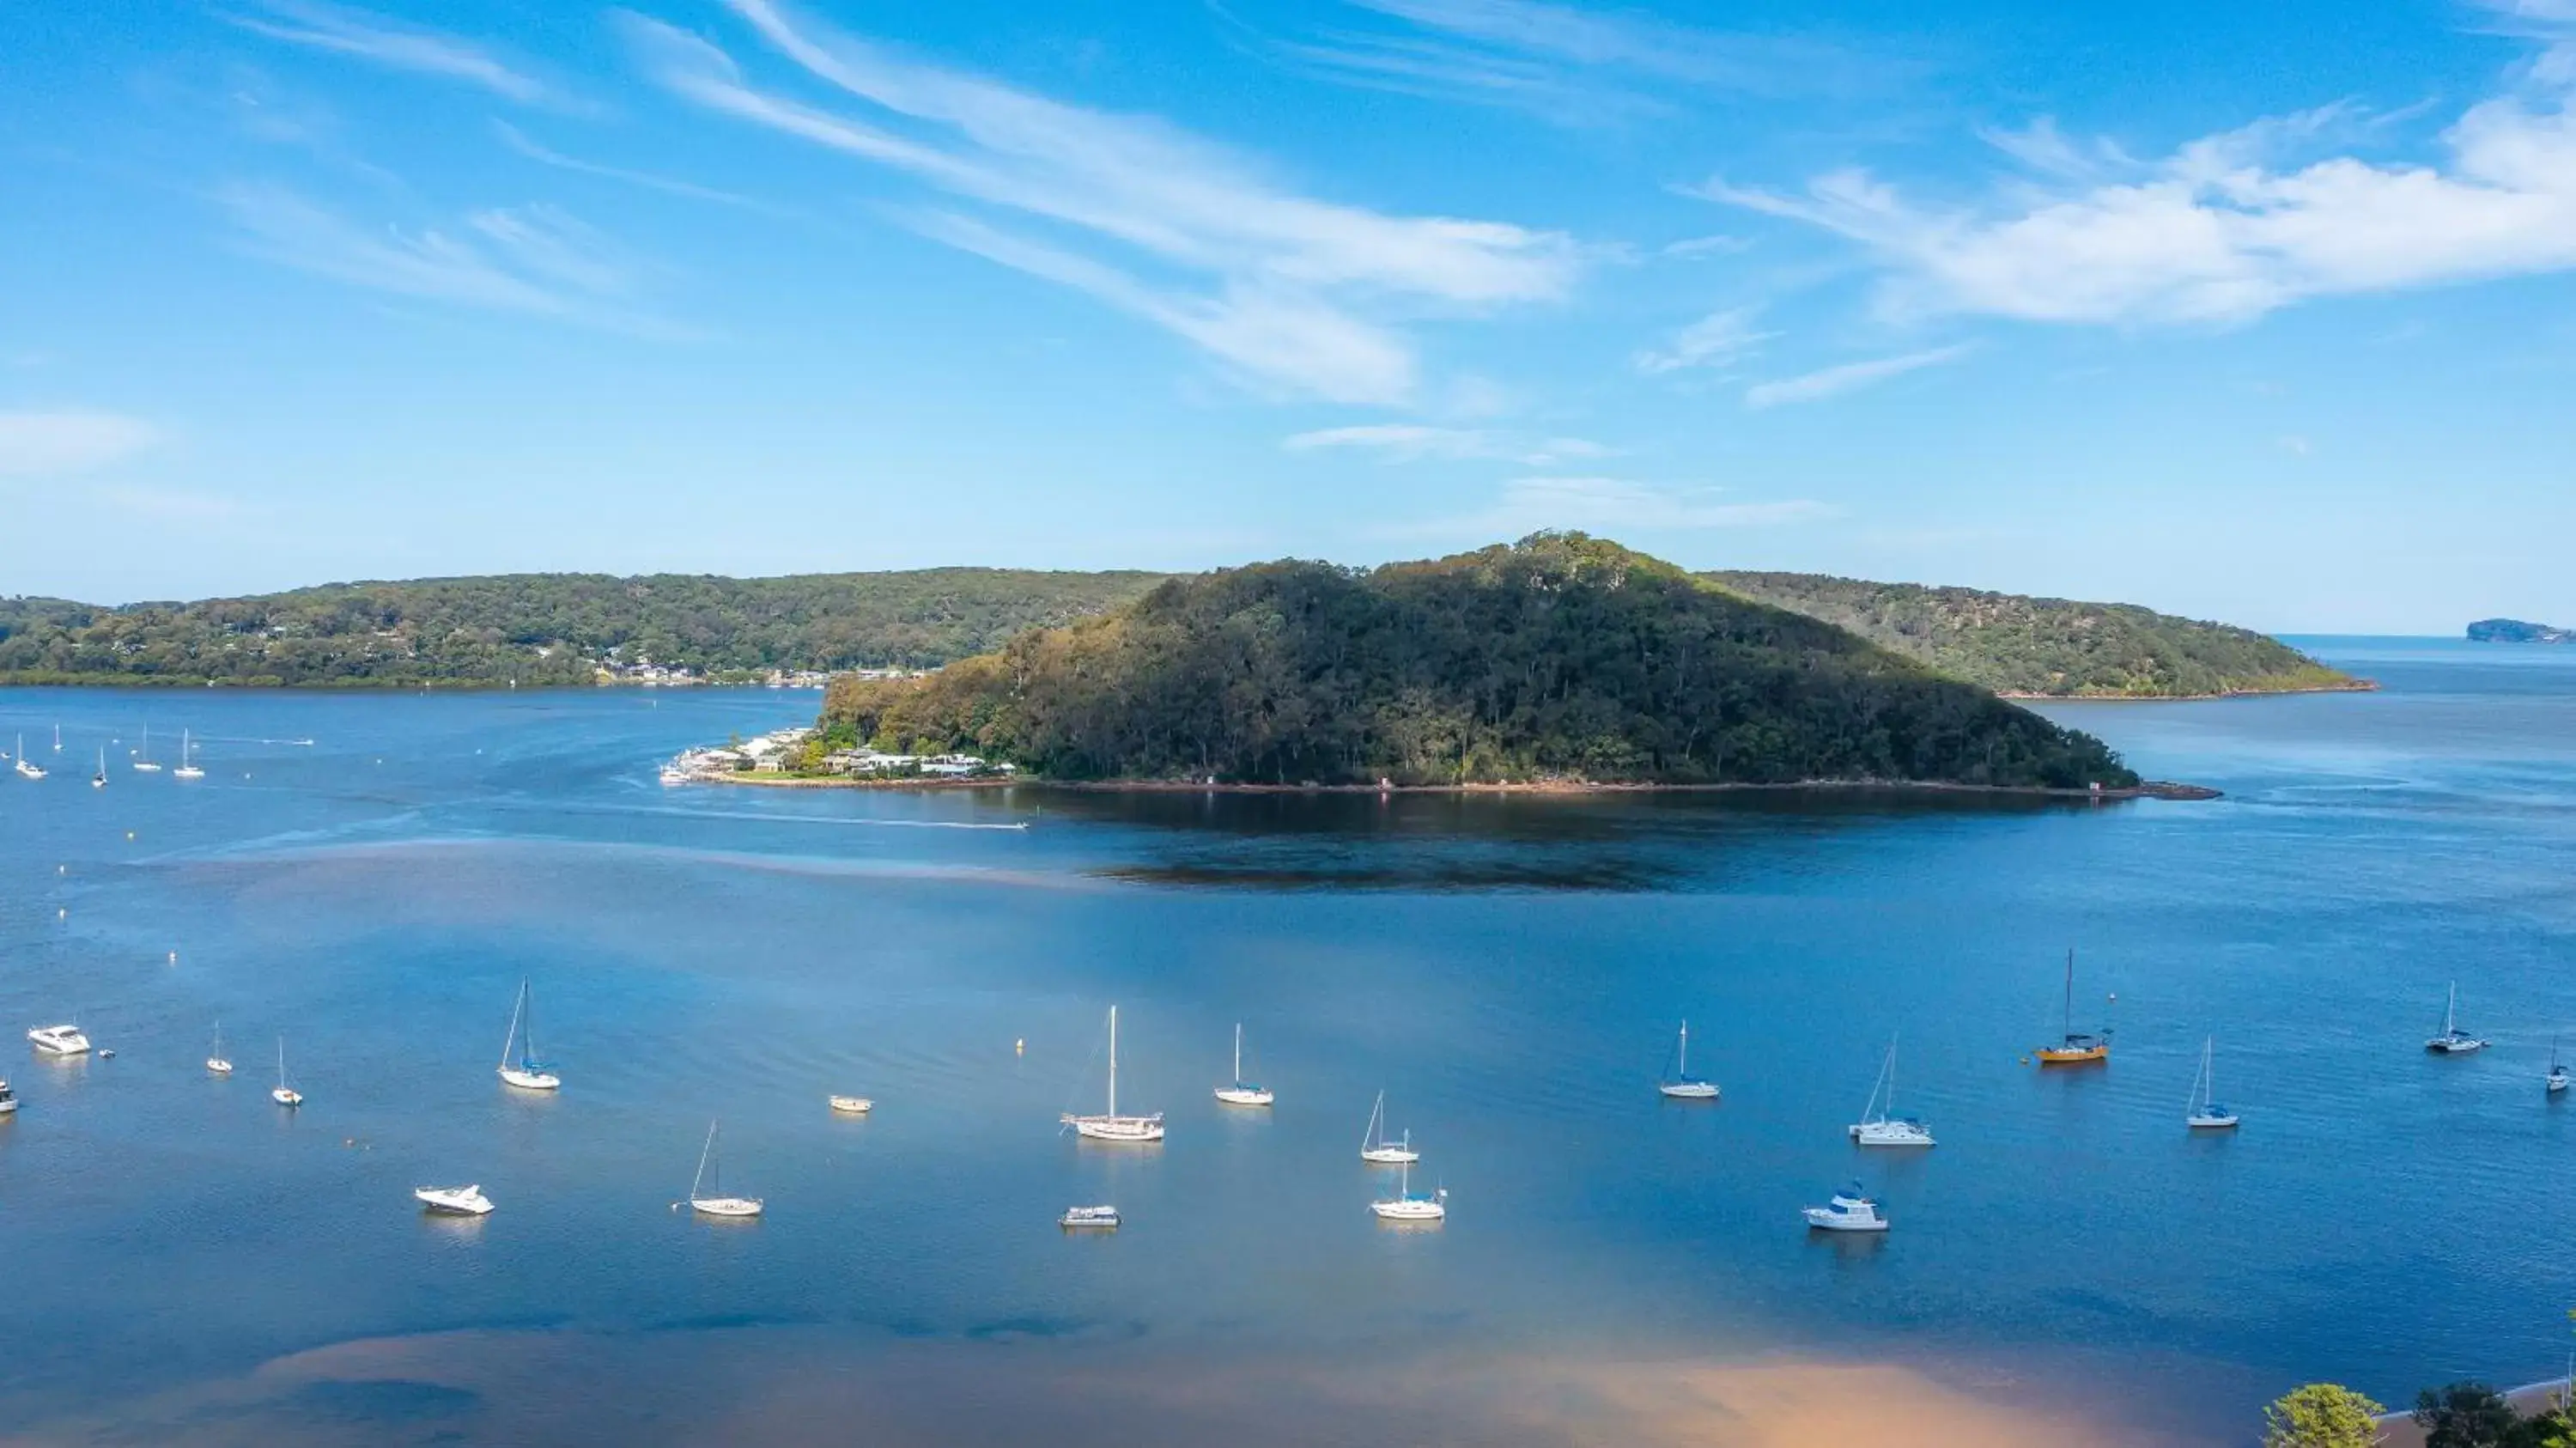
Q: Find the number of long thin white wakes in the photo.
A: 2